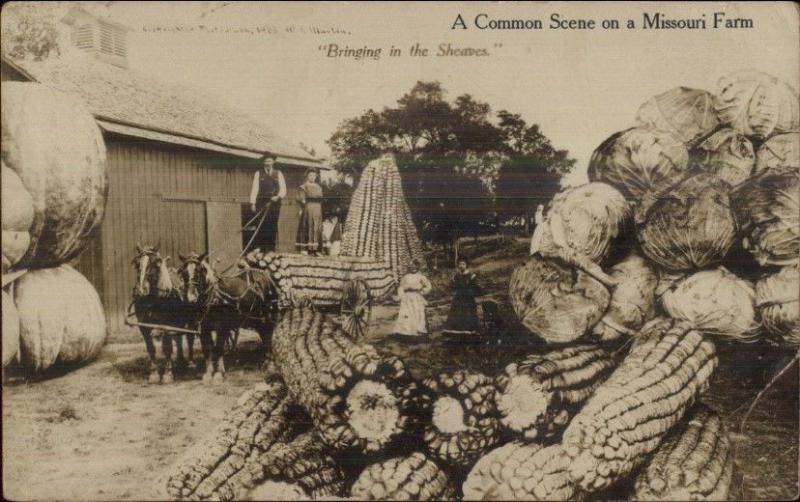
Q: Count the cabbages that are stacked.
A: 12